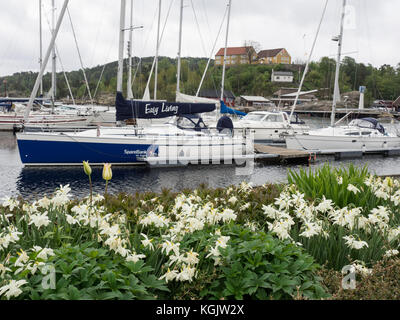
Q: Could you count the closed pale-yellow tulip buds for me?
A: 2